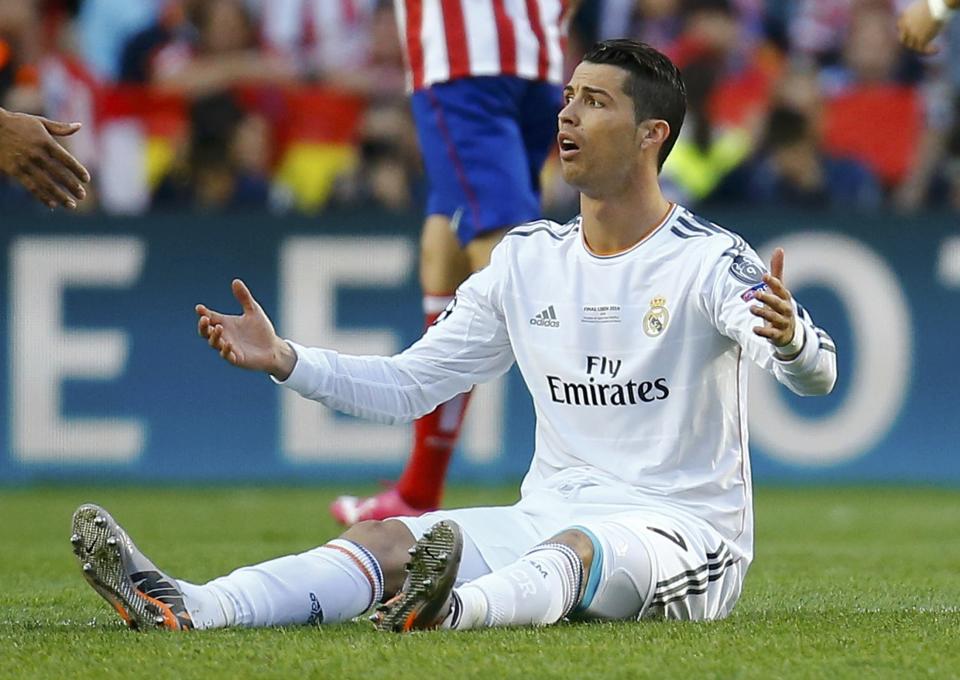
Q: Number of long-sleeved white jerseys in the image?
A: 1